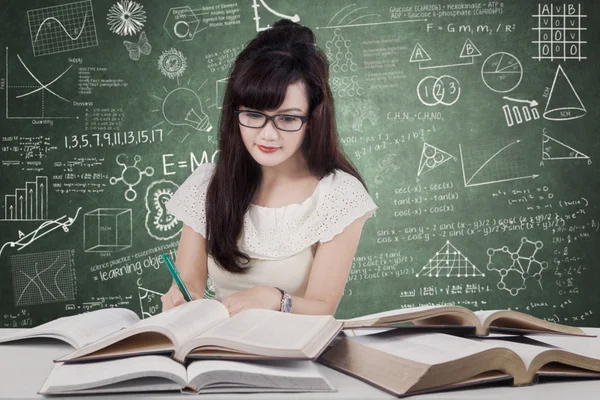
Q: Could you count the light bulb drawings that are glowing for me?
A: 1